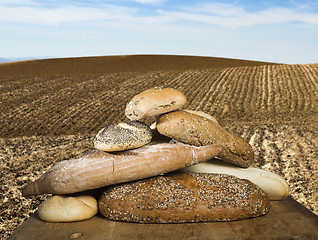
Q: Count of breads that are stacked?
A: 7